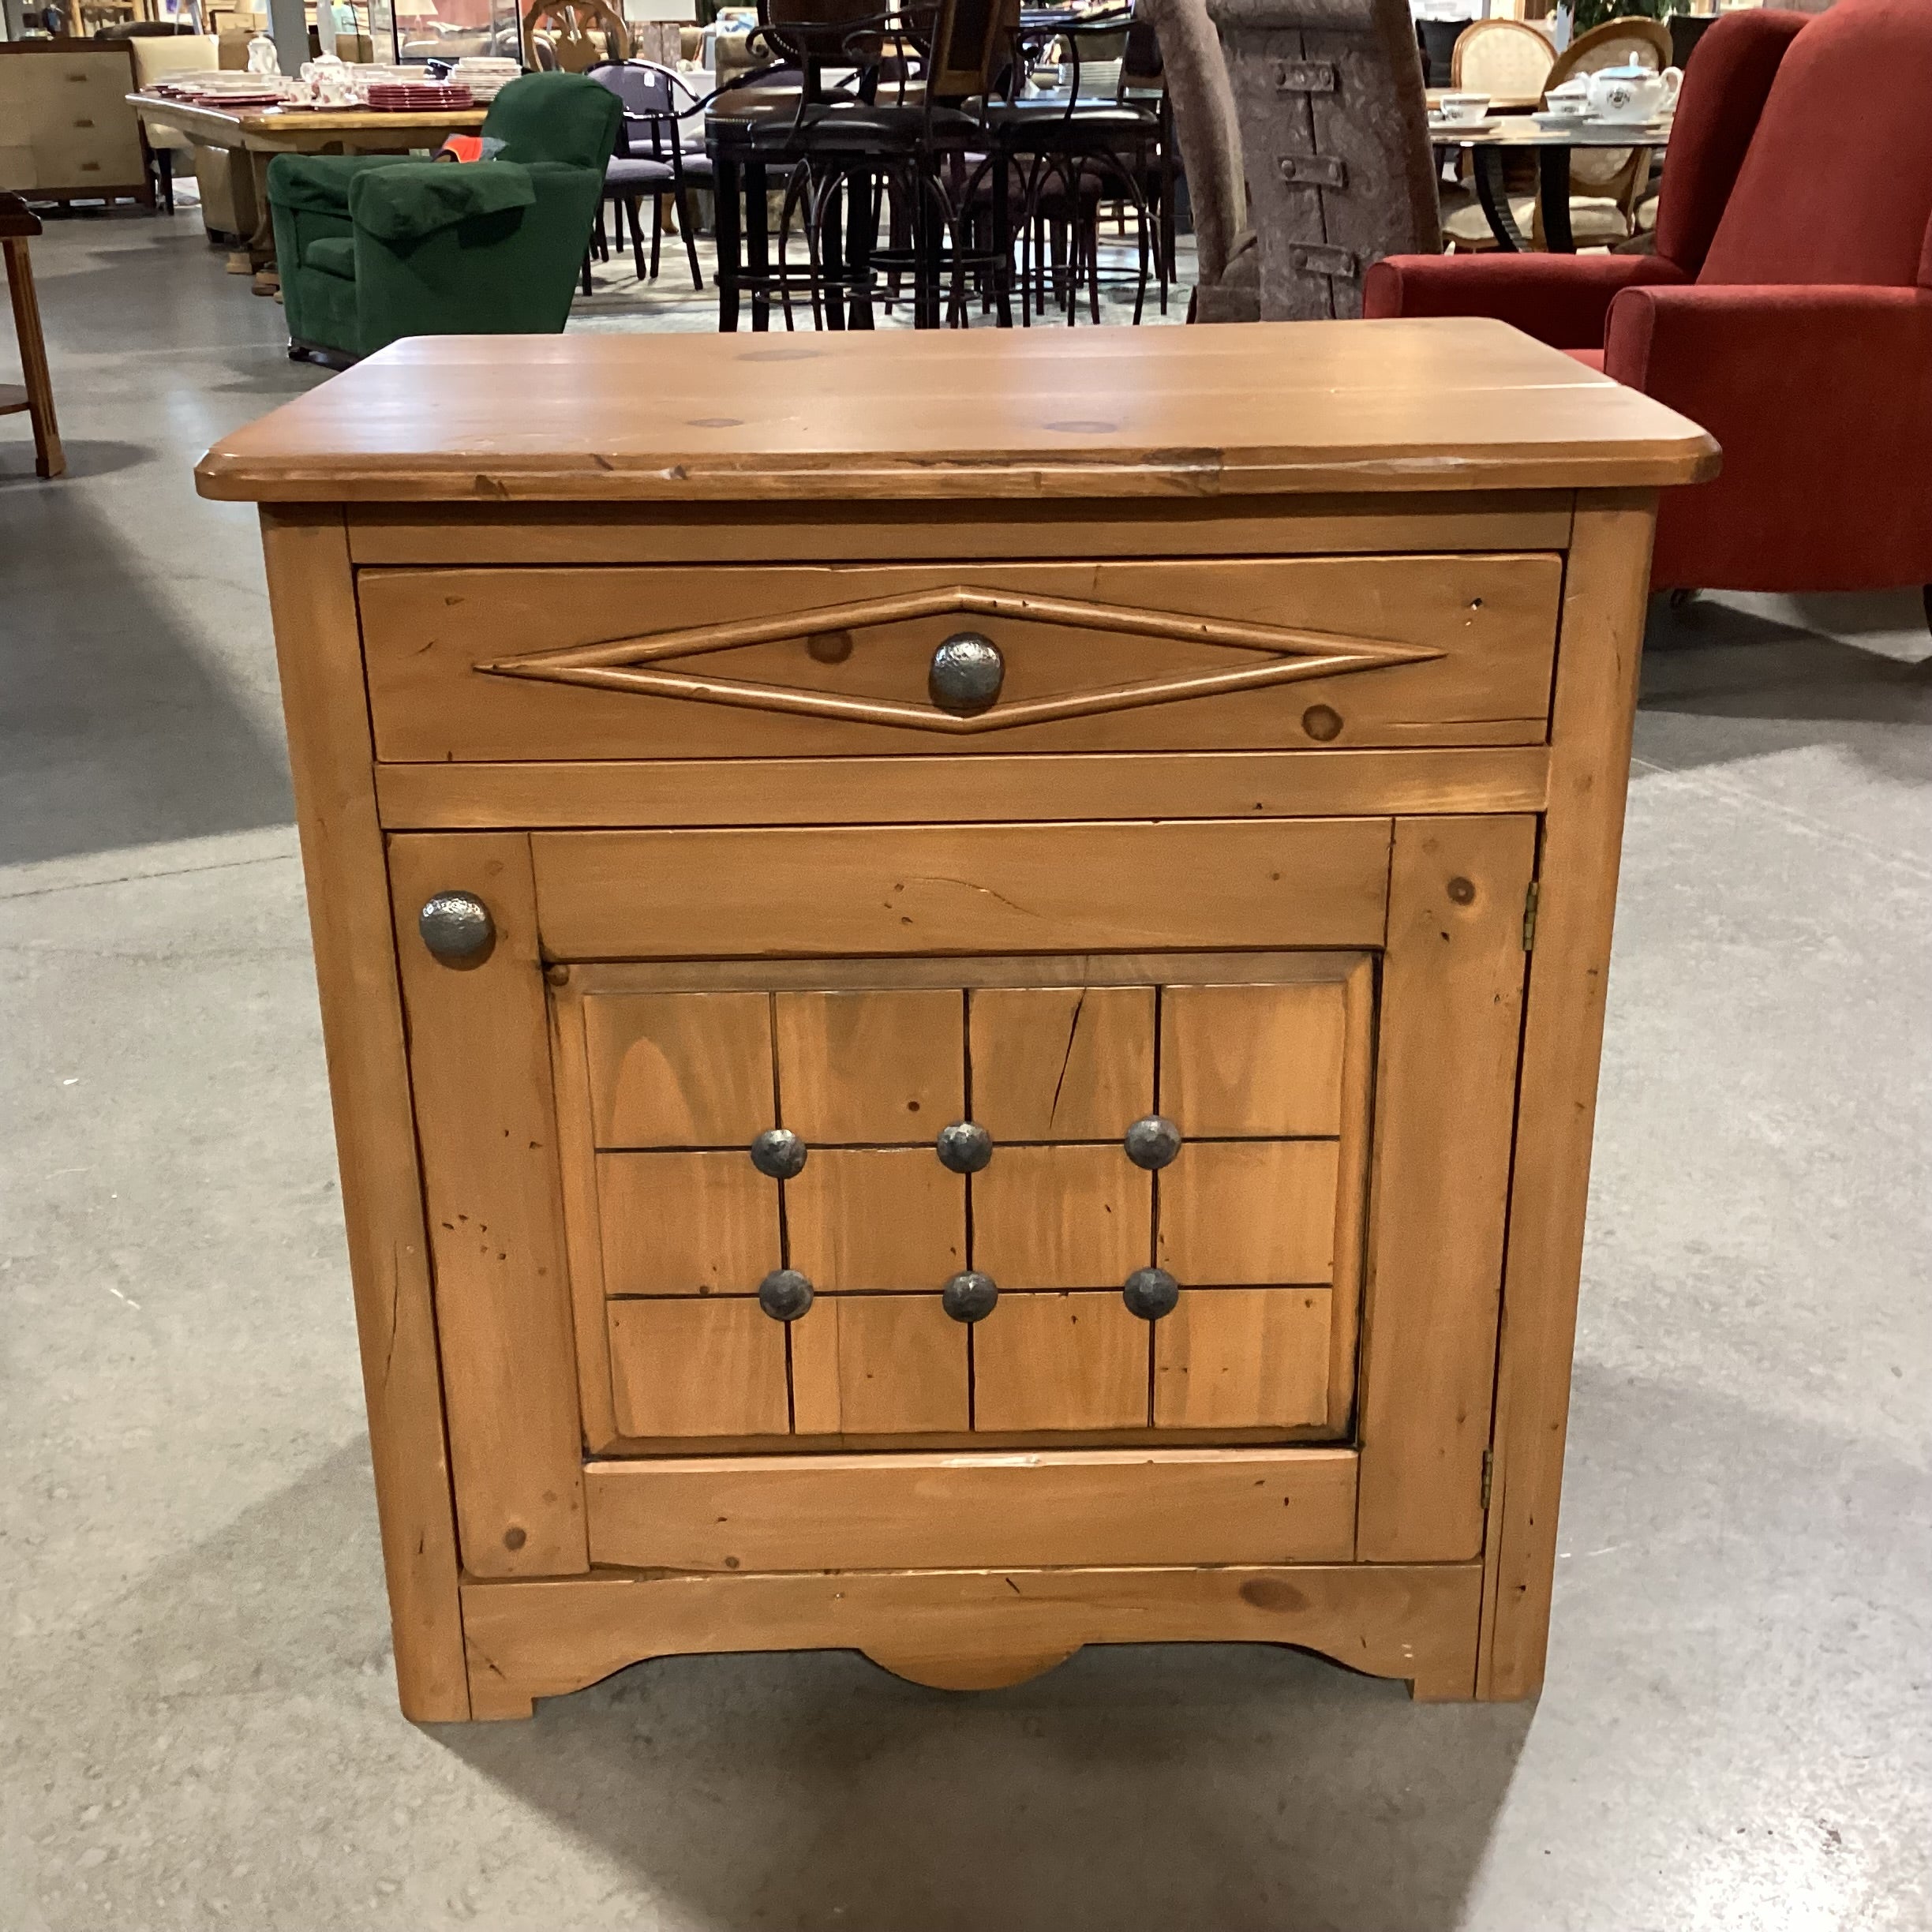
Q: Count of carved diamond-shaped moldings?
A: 1